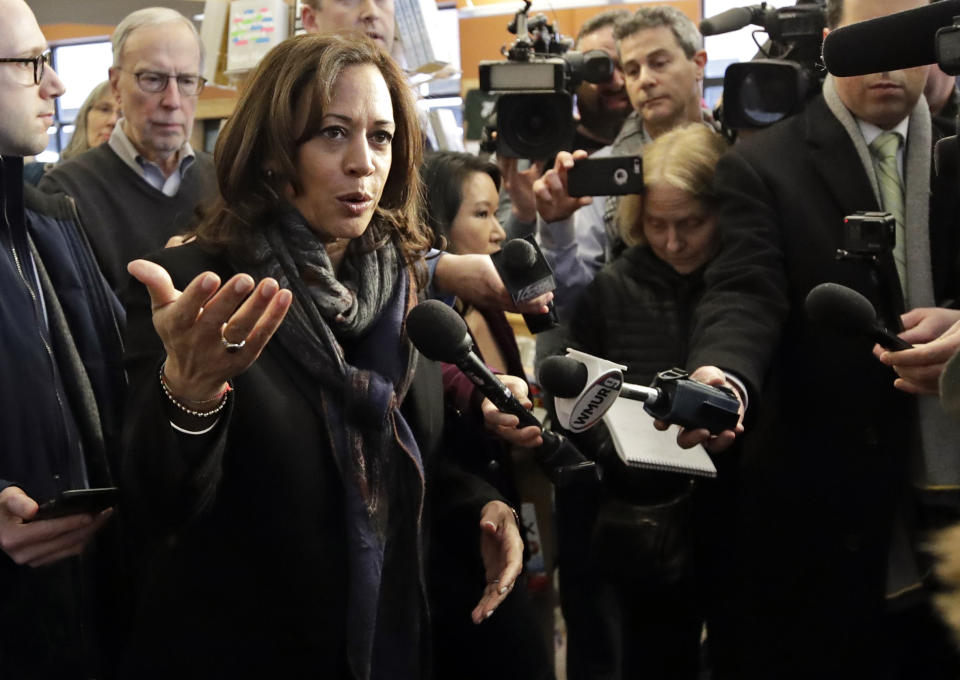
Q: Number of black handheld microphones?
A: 4